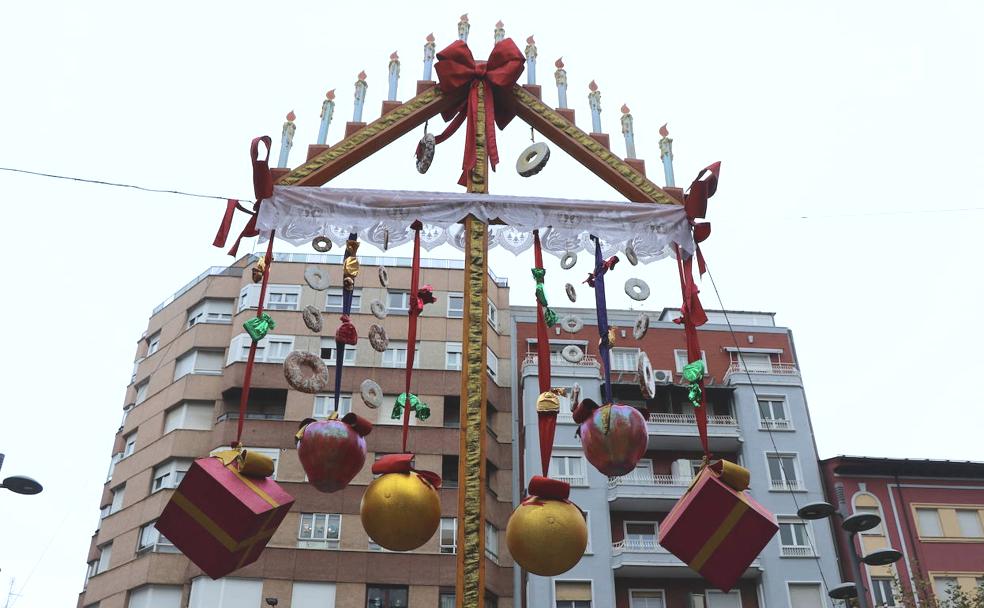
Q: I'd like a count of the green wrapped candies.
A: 4